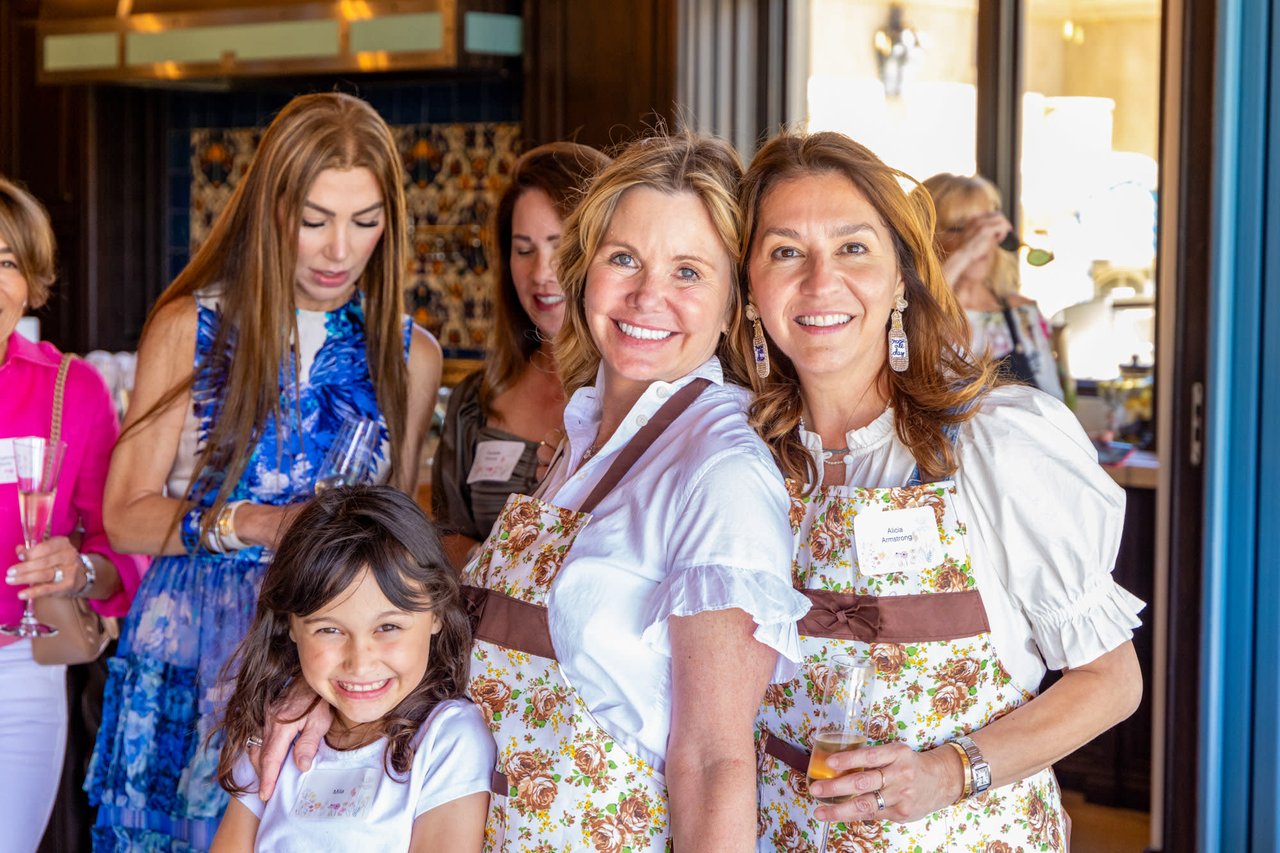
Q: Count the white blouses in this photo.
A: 2